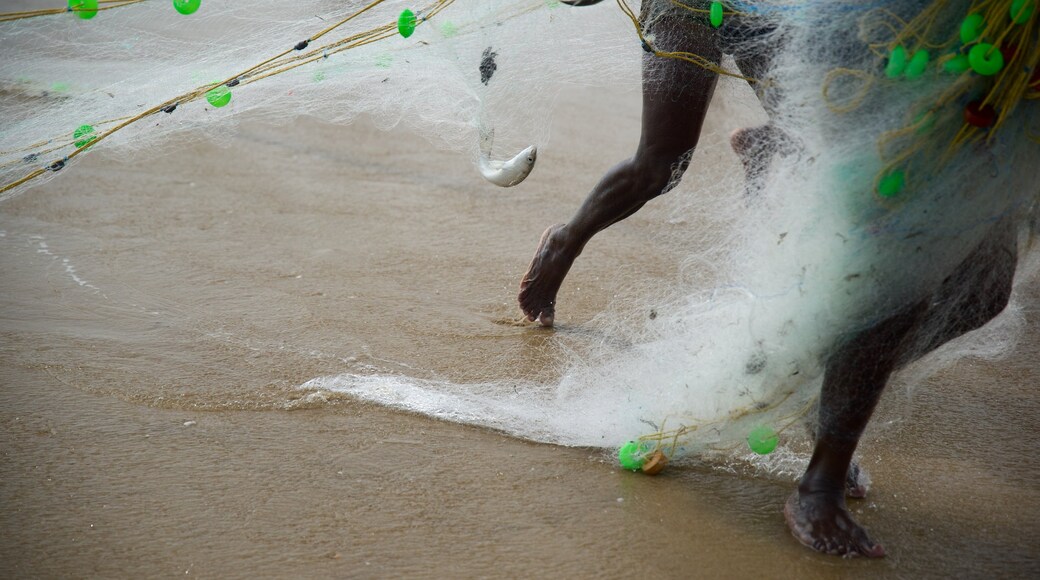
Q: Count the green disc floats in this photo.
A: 15